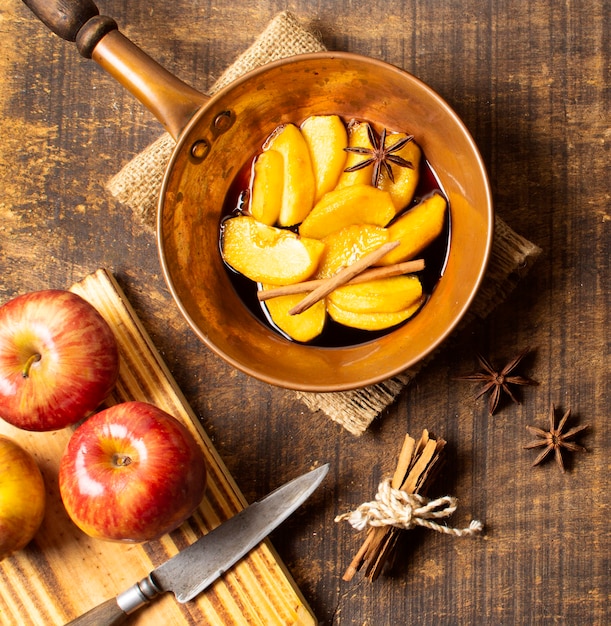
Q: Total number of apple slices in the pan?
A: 12